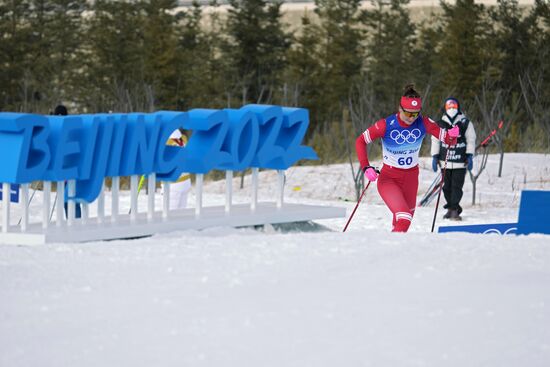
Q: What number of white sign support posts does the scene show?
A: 15